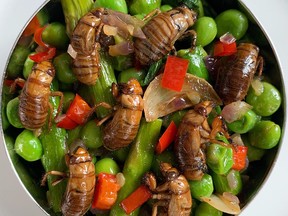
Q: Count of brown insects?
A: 8